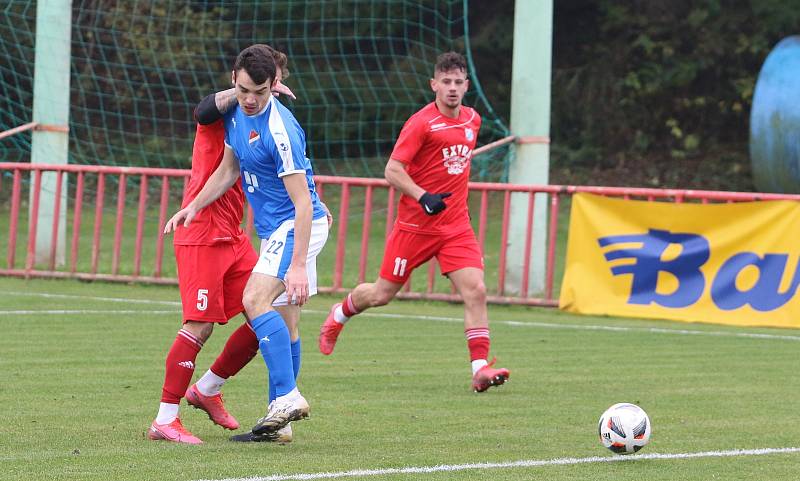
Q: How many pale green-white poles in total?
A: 2